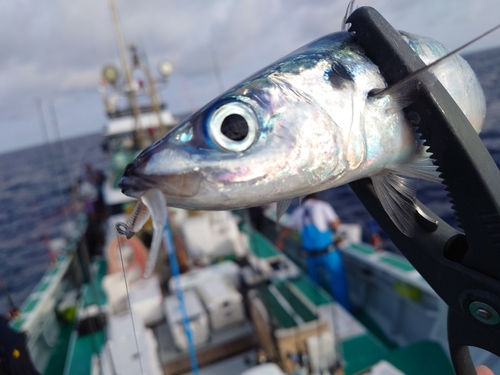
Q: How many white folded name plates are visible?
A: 0